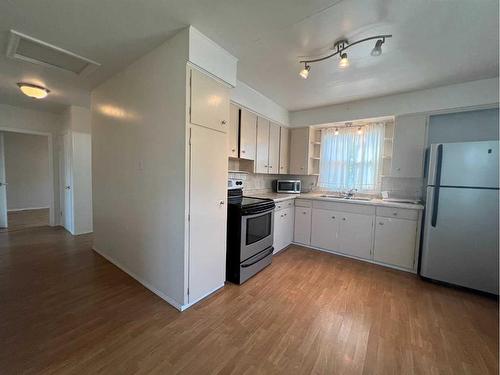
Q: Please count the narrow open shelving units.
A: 2